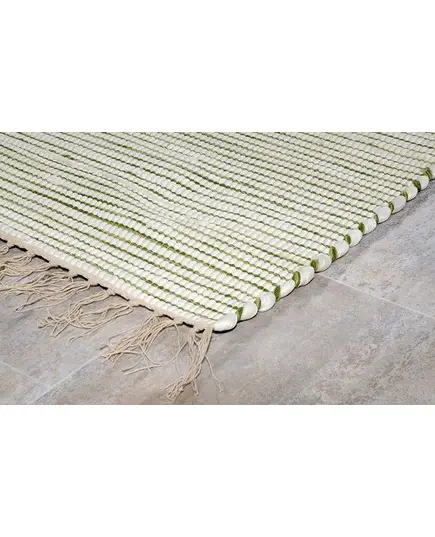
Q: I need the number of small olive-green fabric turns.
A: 13